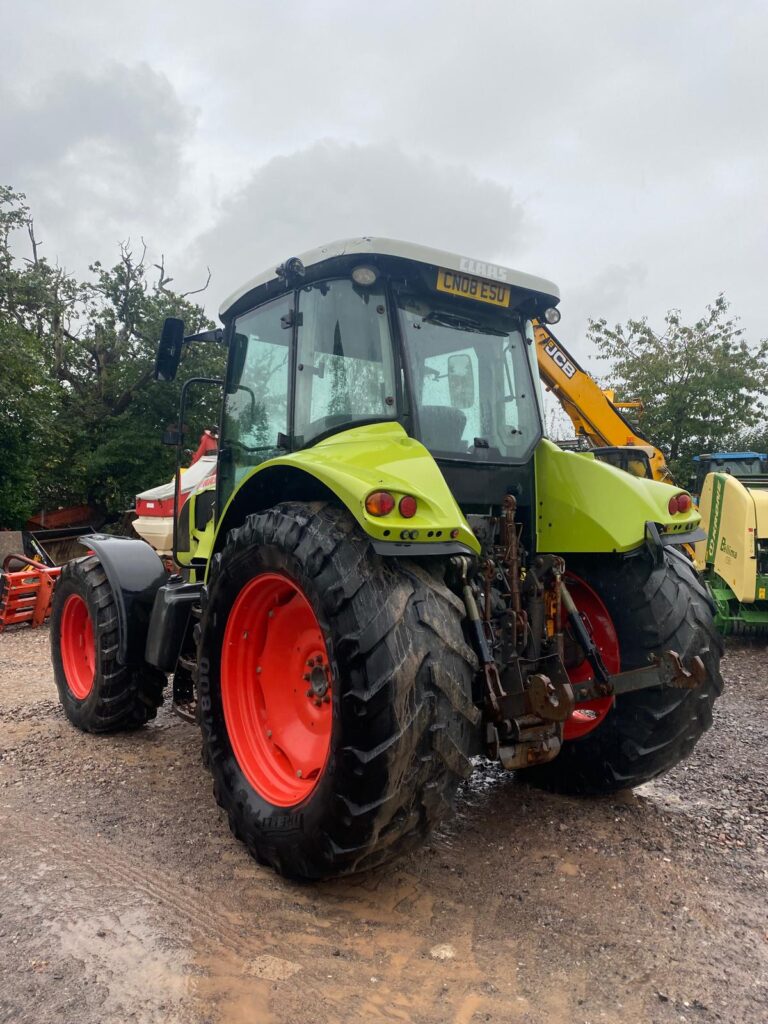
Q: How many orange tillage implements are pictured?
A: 1